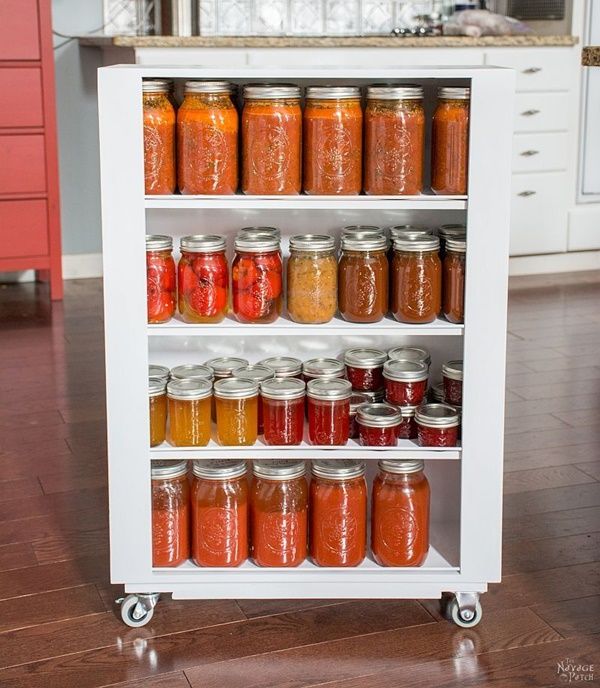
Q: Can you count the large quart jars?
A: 11